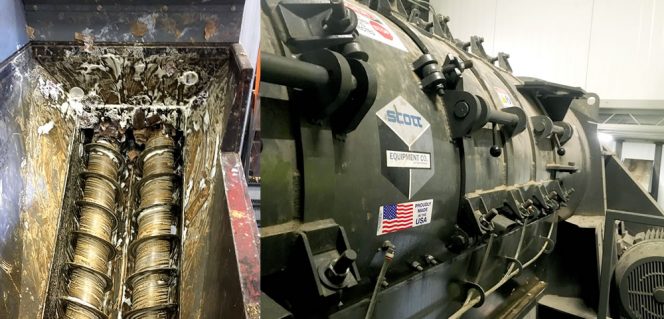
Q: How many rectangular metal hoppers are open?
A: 1